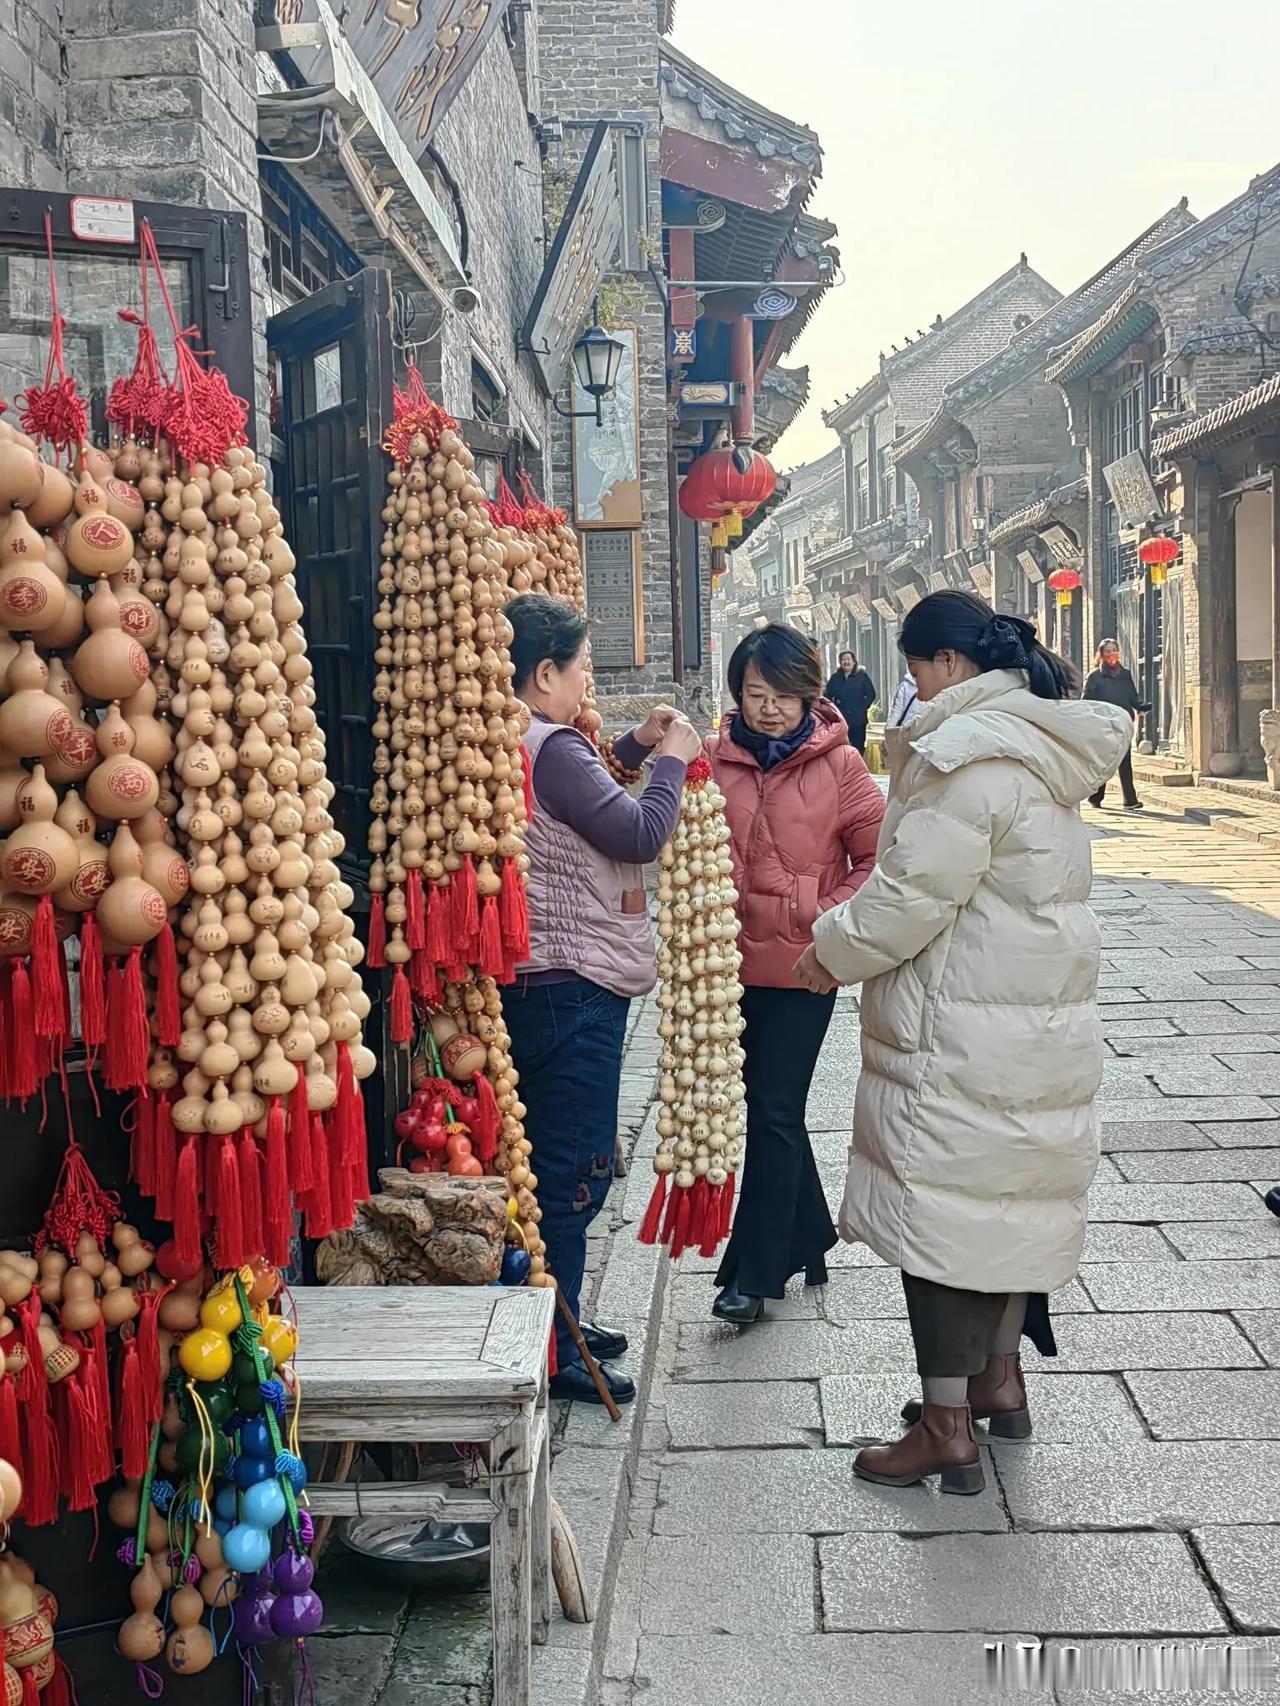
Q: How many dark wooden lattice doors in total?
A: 1